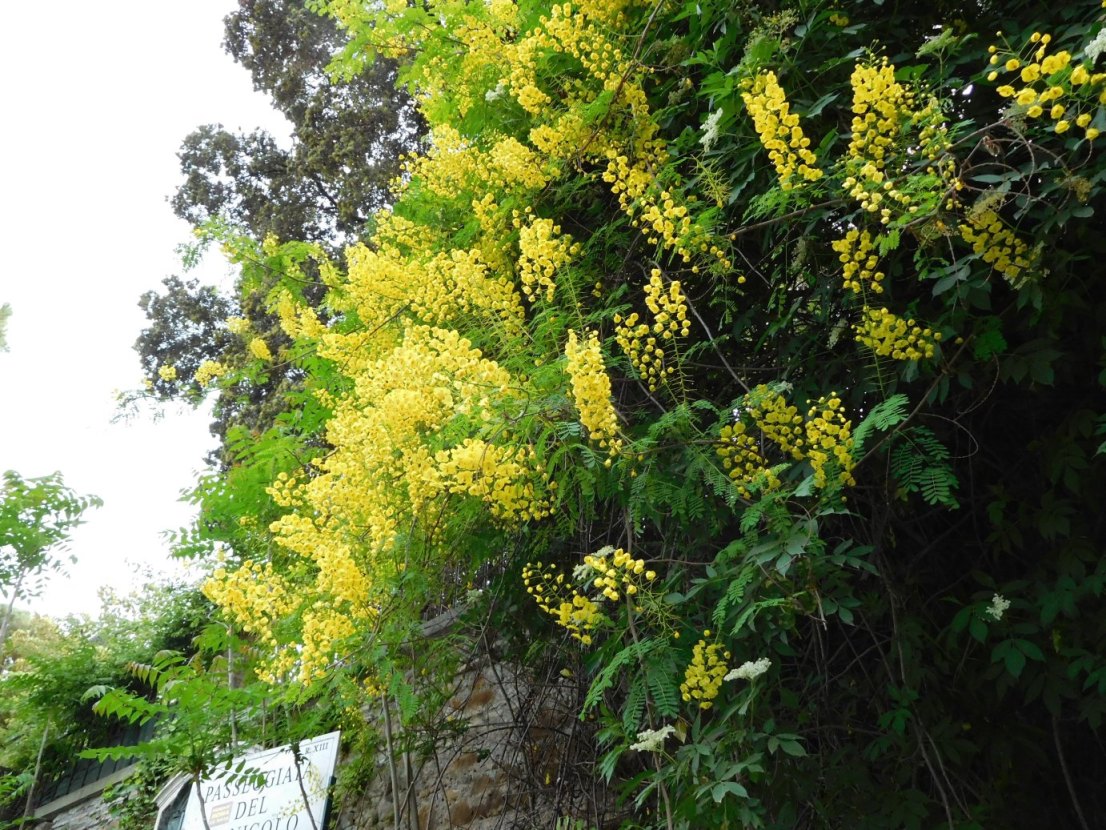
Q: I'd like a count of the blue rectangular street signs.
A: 0